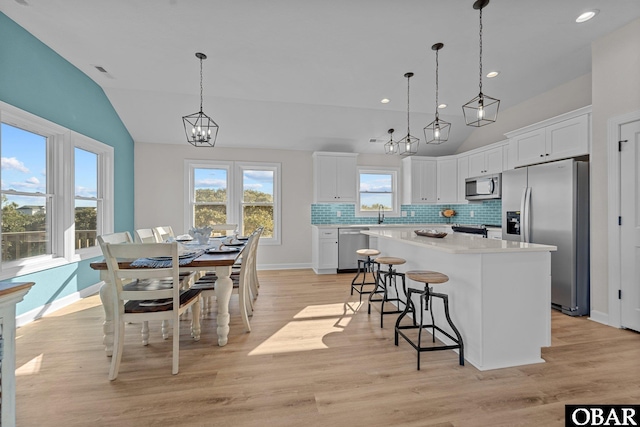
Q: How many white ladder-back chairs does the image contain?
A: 8